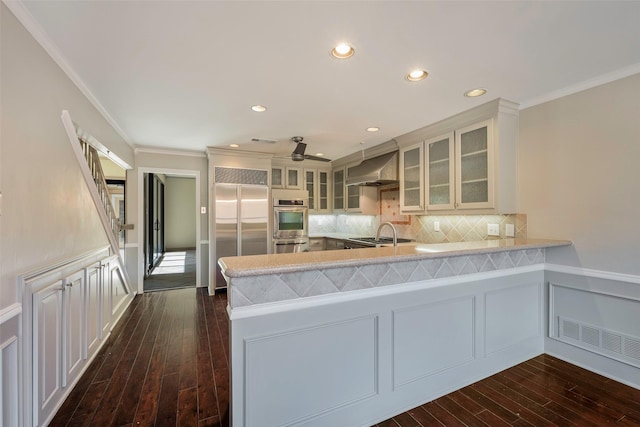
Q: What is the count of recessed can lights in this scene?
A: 7